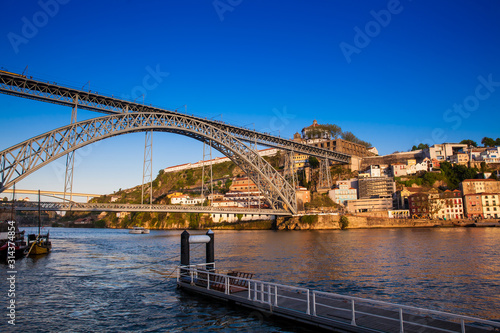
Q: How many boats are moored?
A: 2